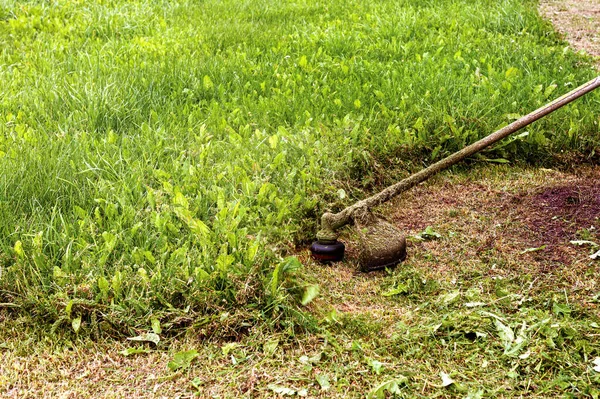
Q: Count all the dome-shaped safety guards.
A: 1